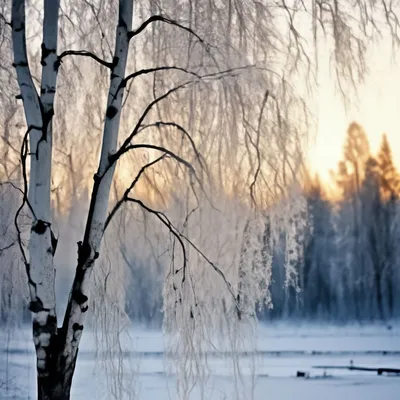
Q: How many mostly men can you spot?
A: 0